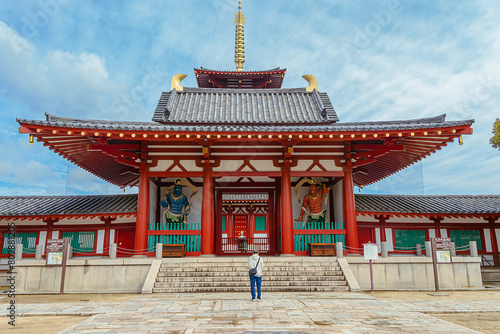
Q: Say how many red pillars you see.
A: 4